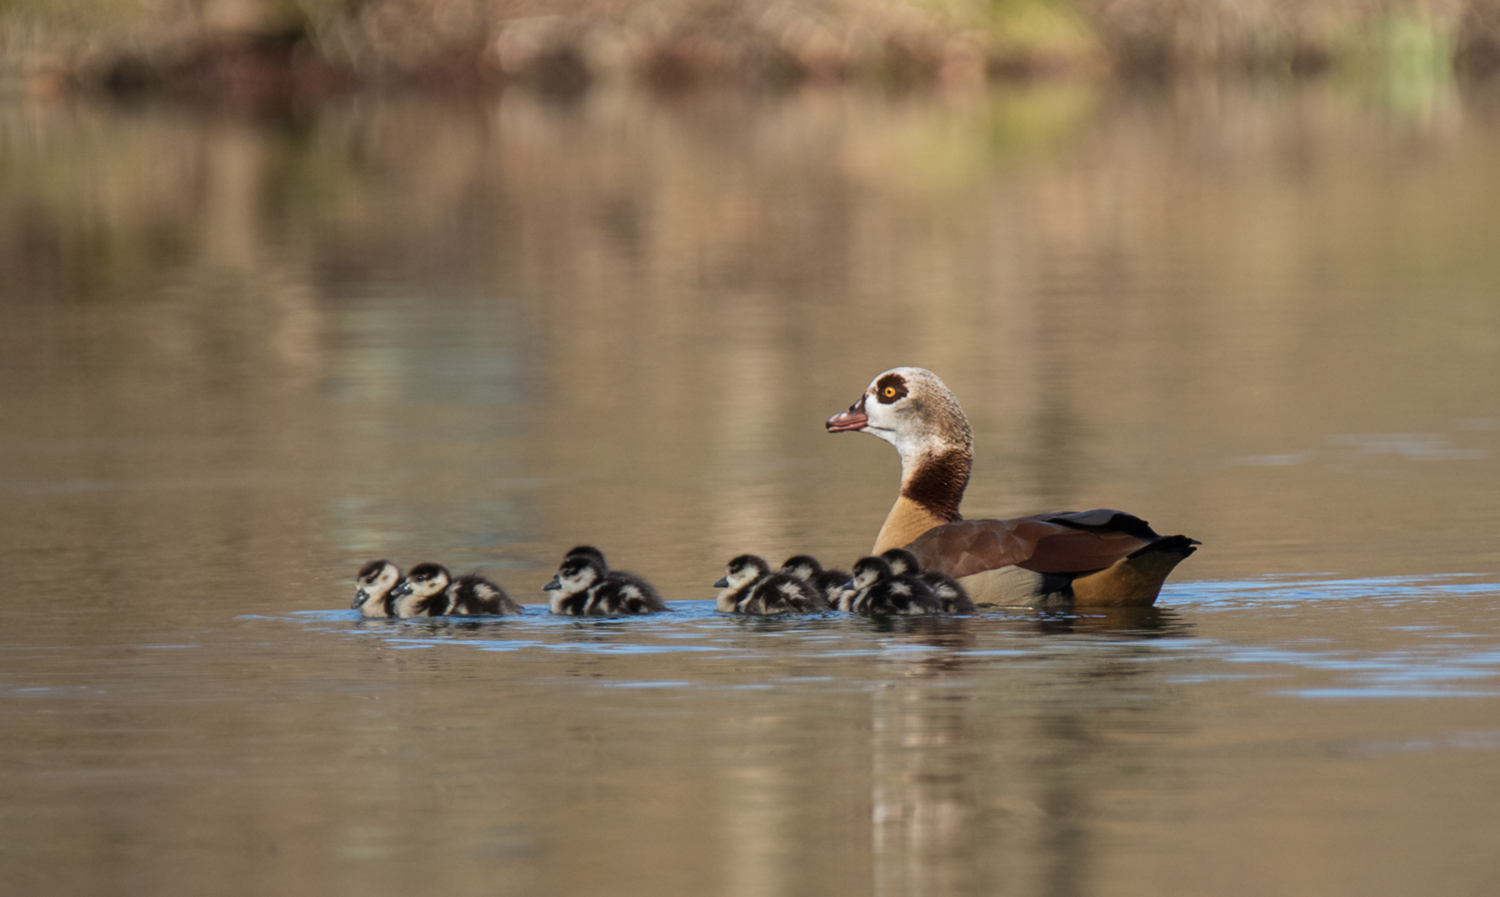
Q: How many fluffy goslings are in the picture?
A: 8